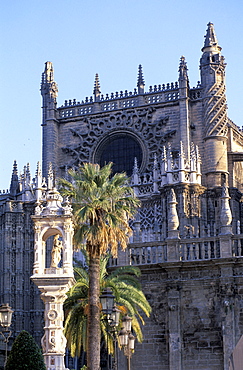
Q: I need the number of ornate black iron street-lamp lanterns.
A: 6